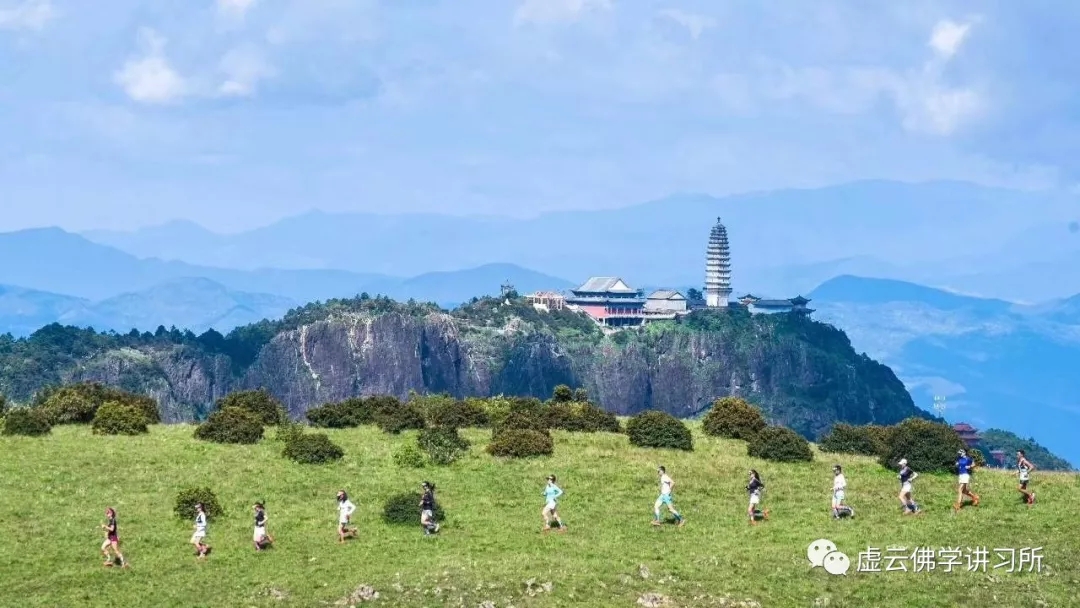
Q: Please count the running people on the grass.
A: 12